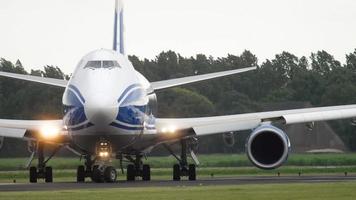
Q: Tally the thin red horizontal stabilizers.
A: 0